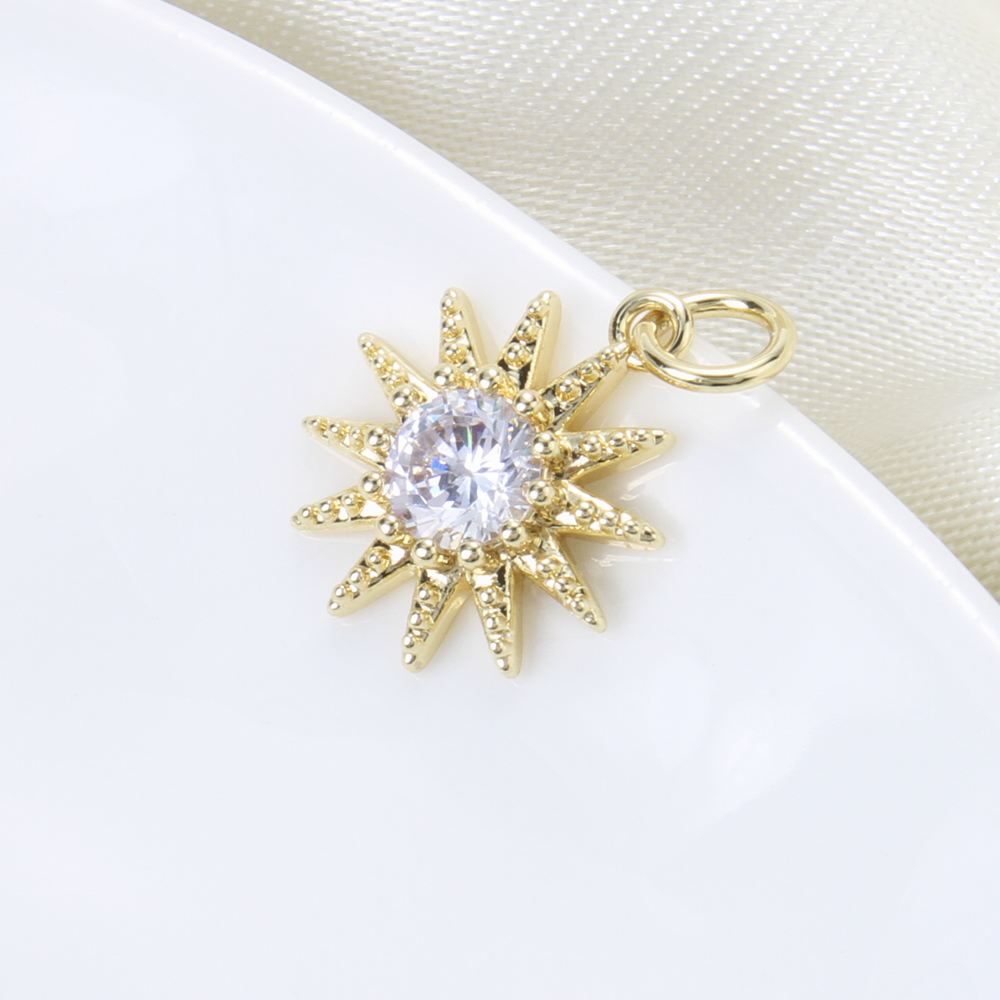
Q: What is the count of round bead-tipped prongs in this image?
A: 12